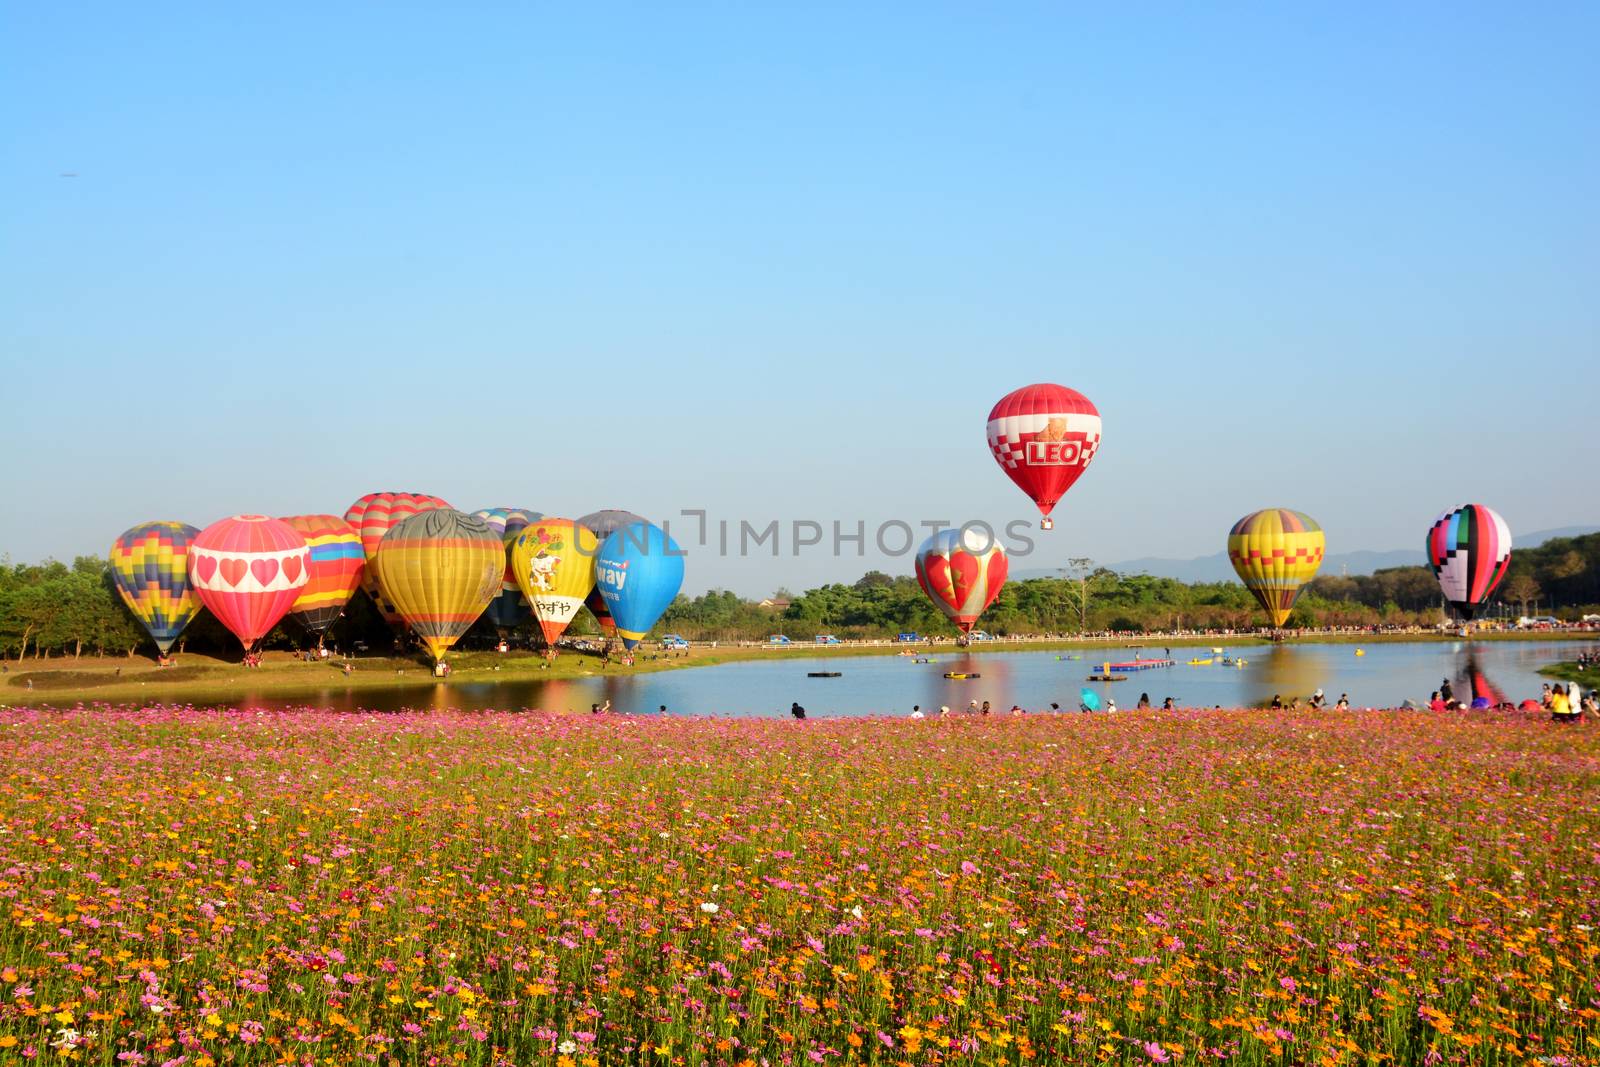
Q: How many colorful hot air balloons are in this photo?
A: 13